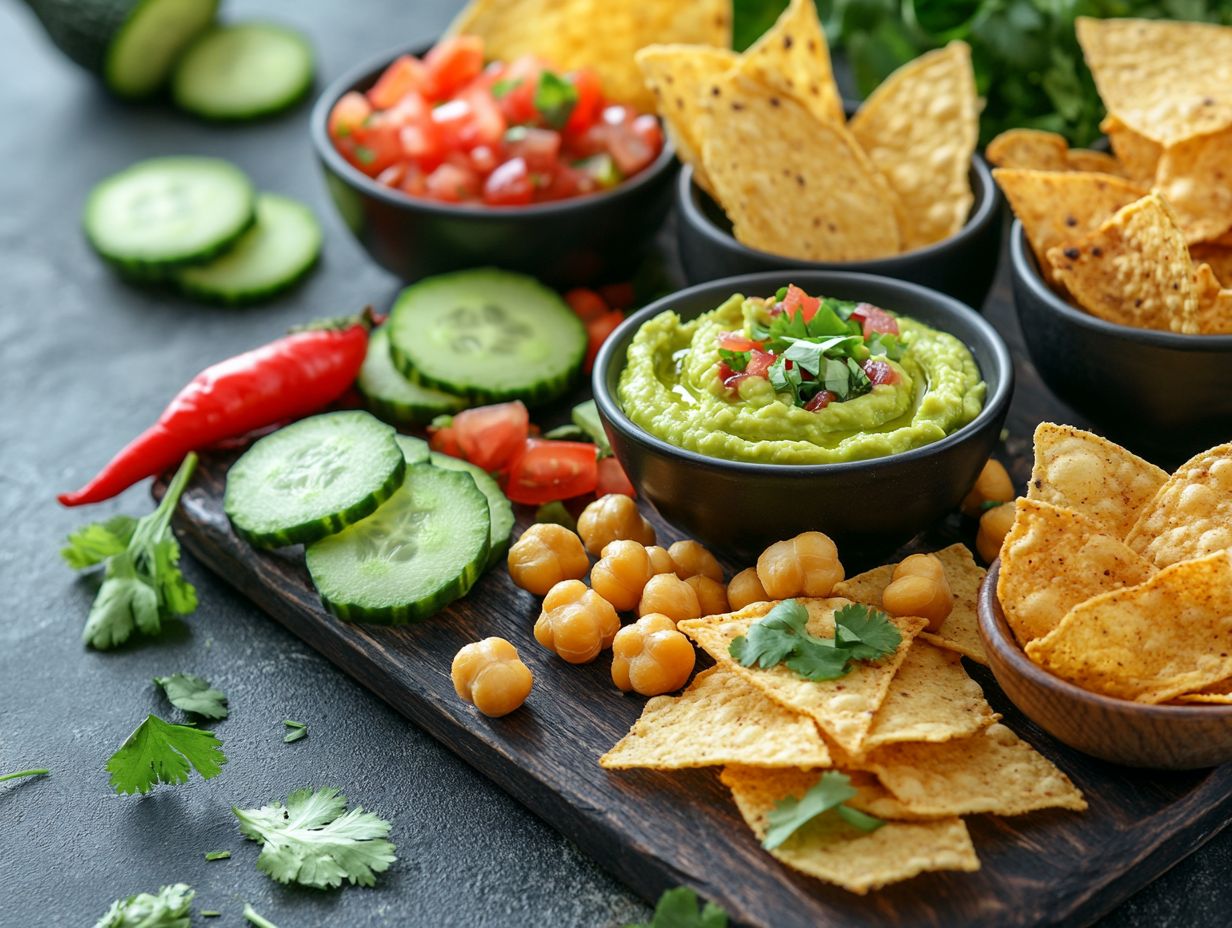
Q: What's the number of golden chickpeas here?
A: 15